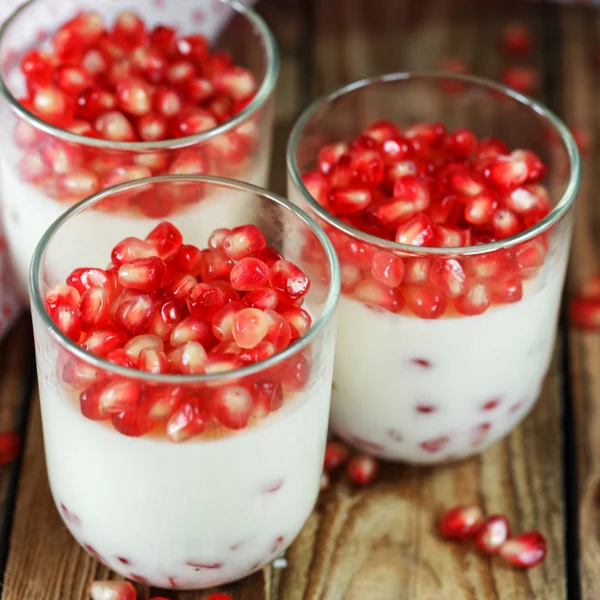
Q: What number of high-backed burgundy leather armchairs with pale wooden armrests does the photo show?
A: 0